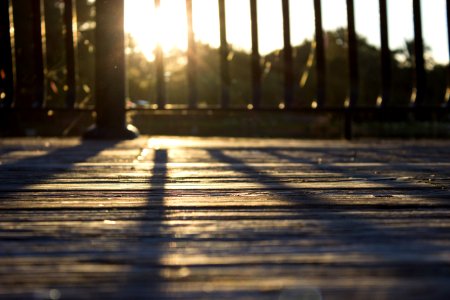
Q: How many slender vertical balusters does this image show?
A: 13